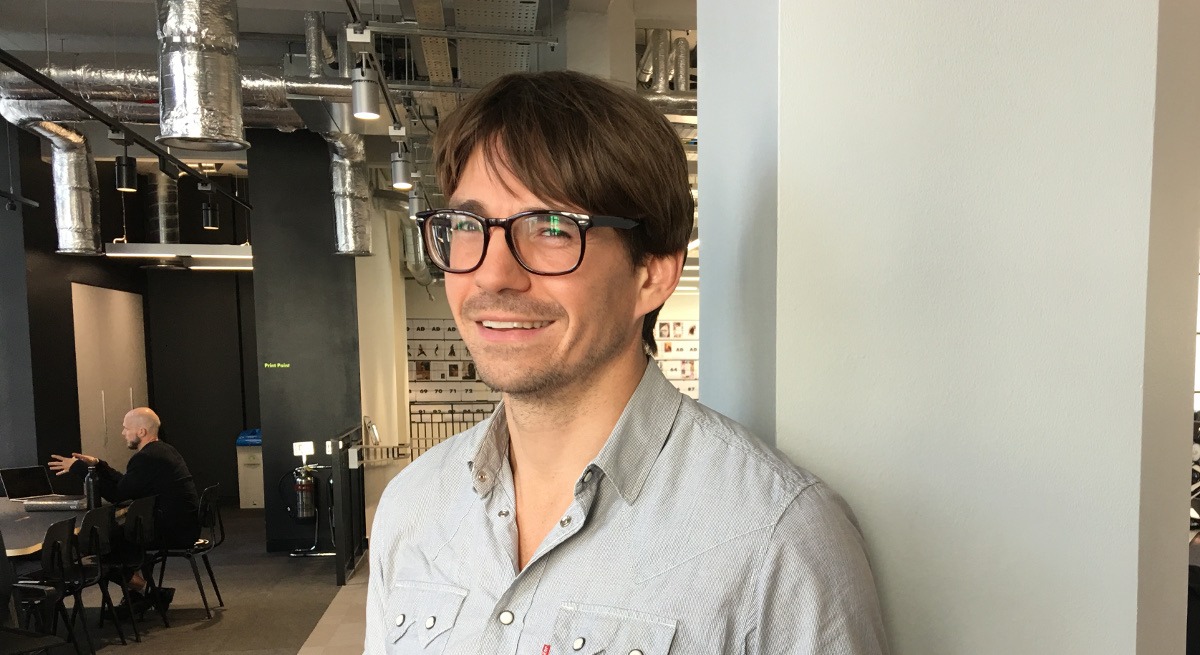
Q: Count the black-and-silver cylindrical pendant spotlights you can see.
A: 5